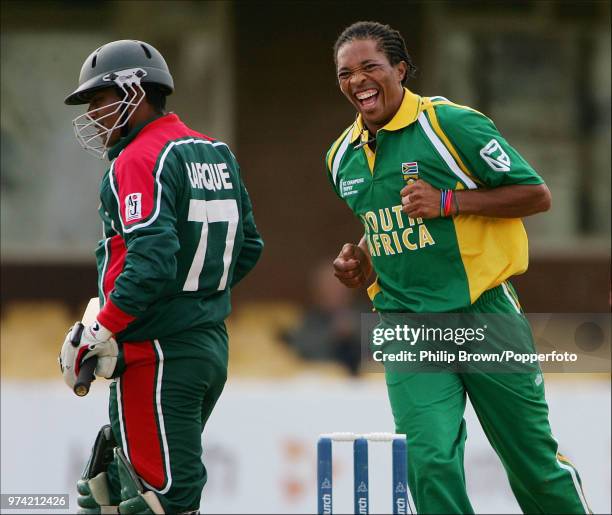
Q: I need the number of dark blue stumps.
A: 3